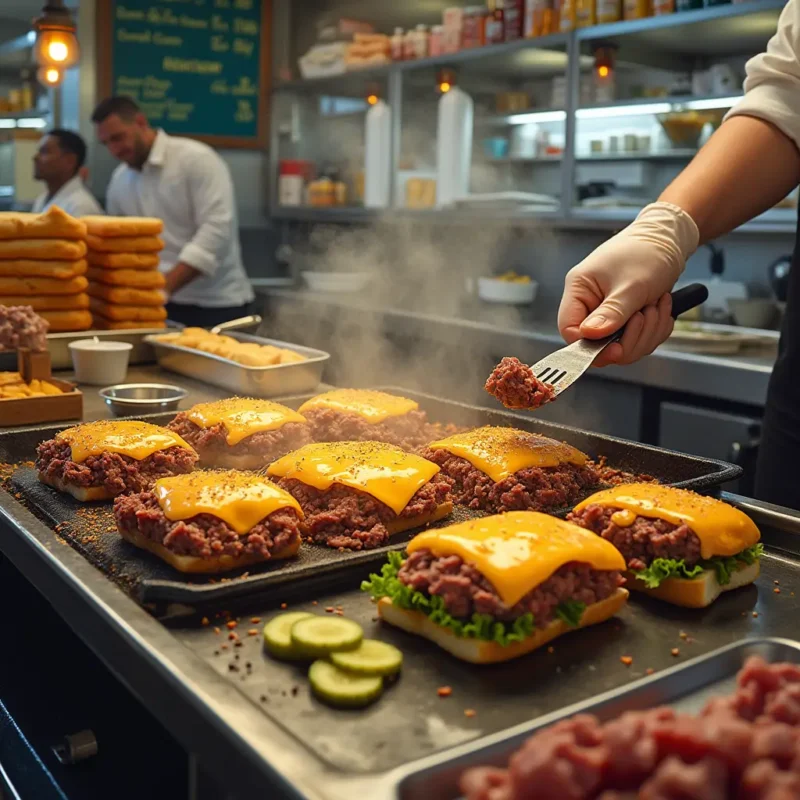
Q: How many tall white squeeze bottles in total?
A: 2